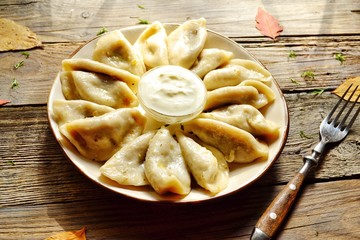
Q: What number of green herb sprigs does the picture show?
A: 13